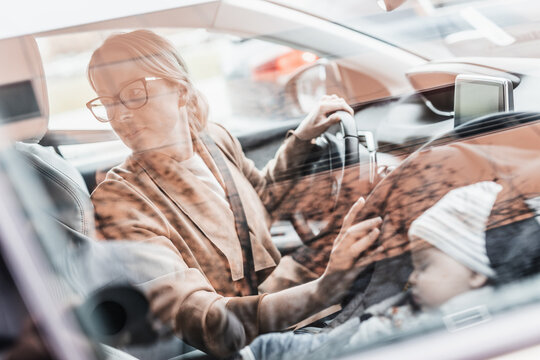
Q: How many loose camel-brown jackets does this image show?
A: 1